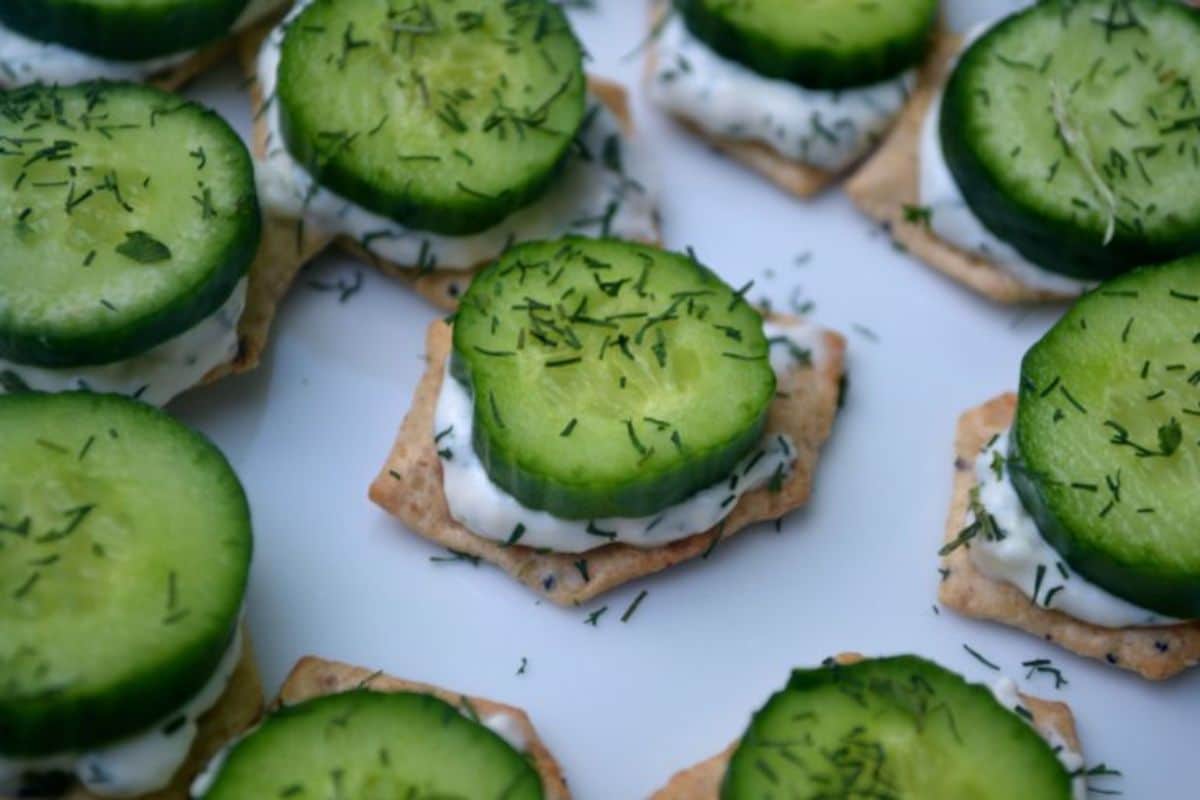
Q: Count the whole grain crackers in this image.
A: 10